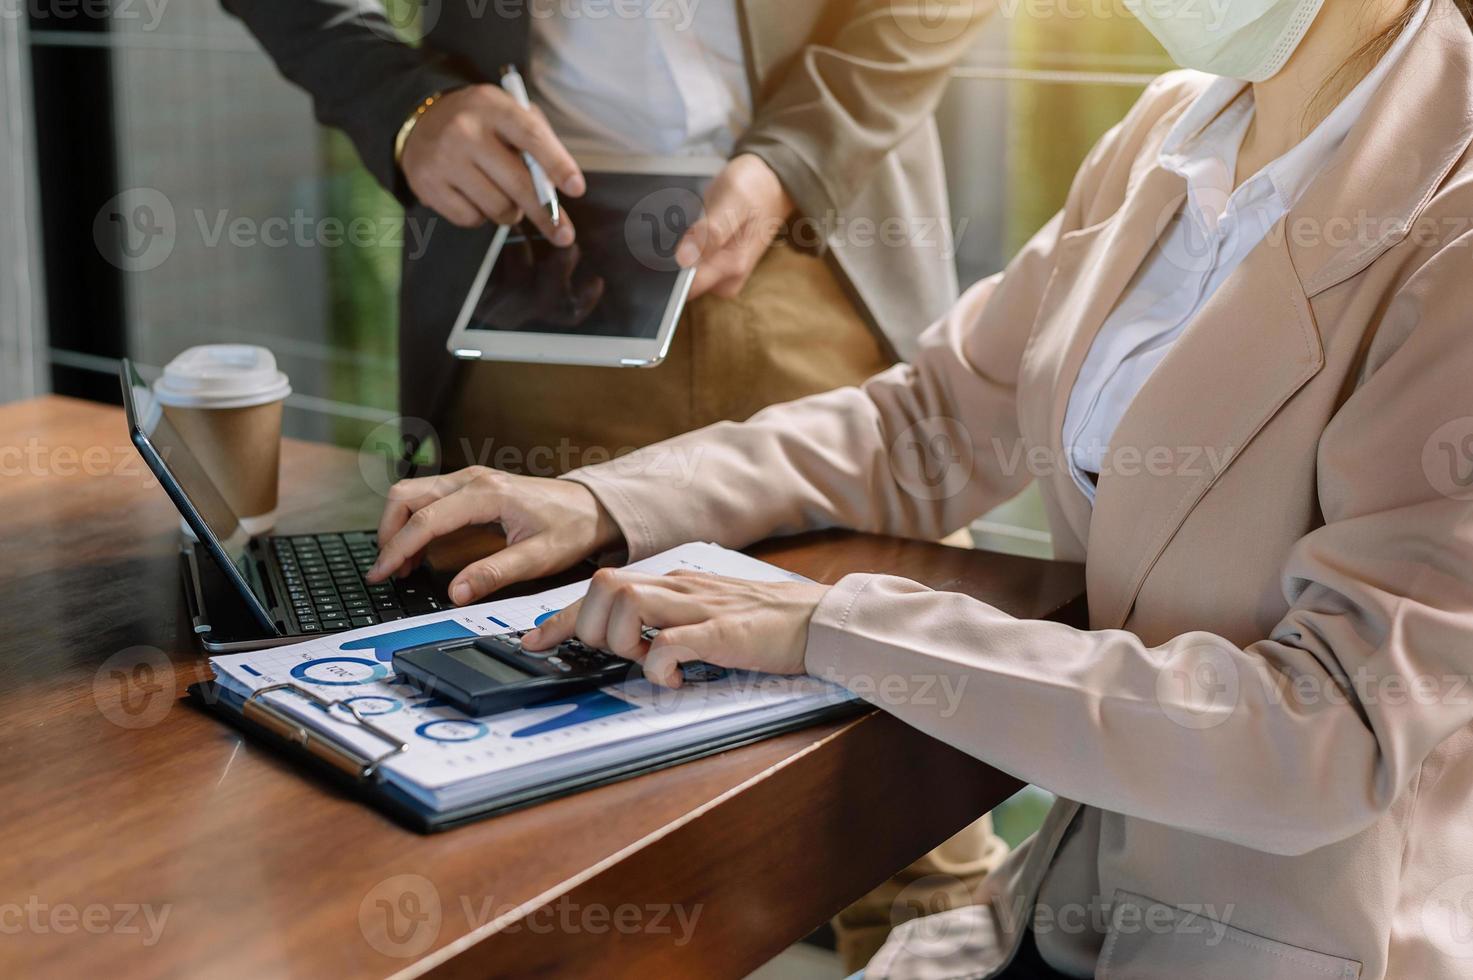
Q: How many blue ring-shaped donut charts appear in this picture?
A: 3